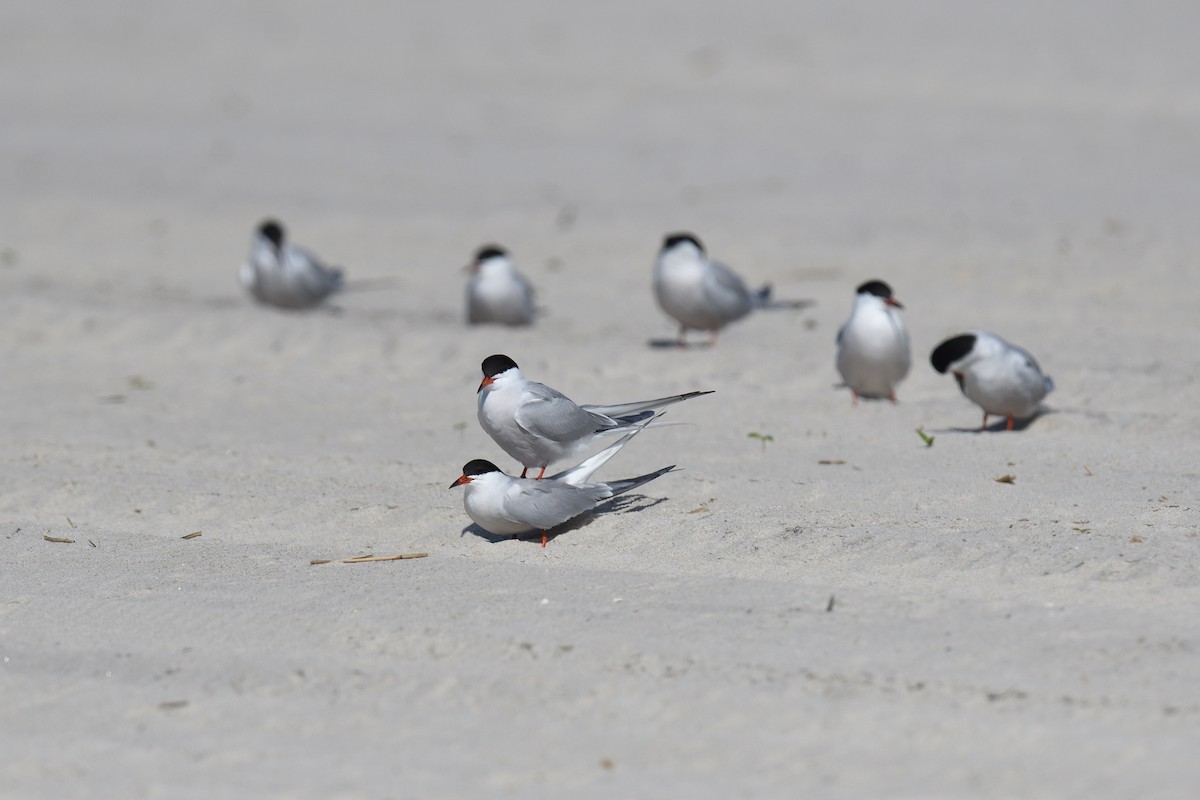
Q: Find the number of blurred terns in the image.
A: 5